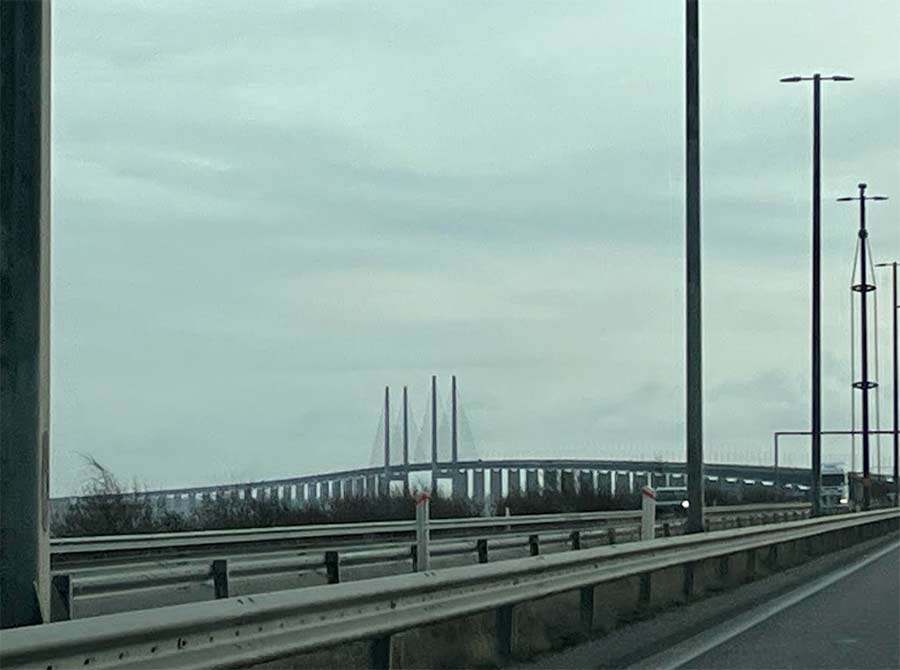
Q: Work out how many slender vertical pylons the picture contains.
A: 4